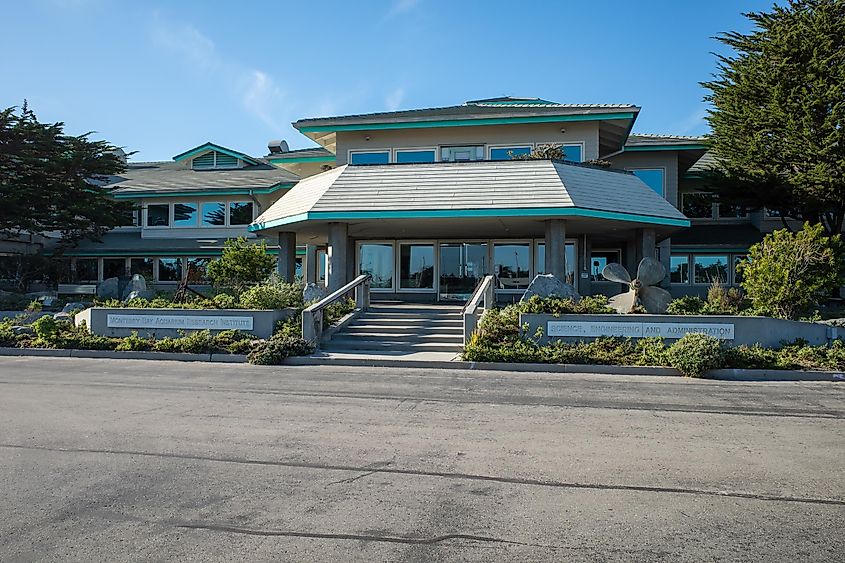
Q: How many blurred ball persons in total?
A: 0